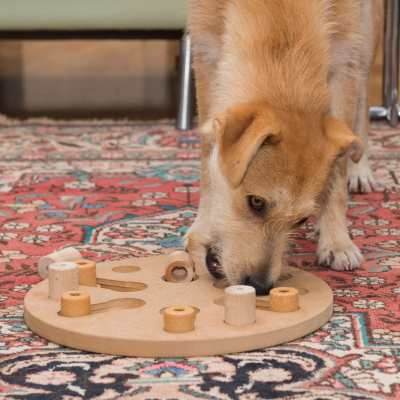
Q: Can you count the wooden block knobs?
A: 8